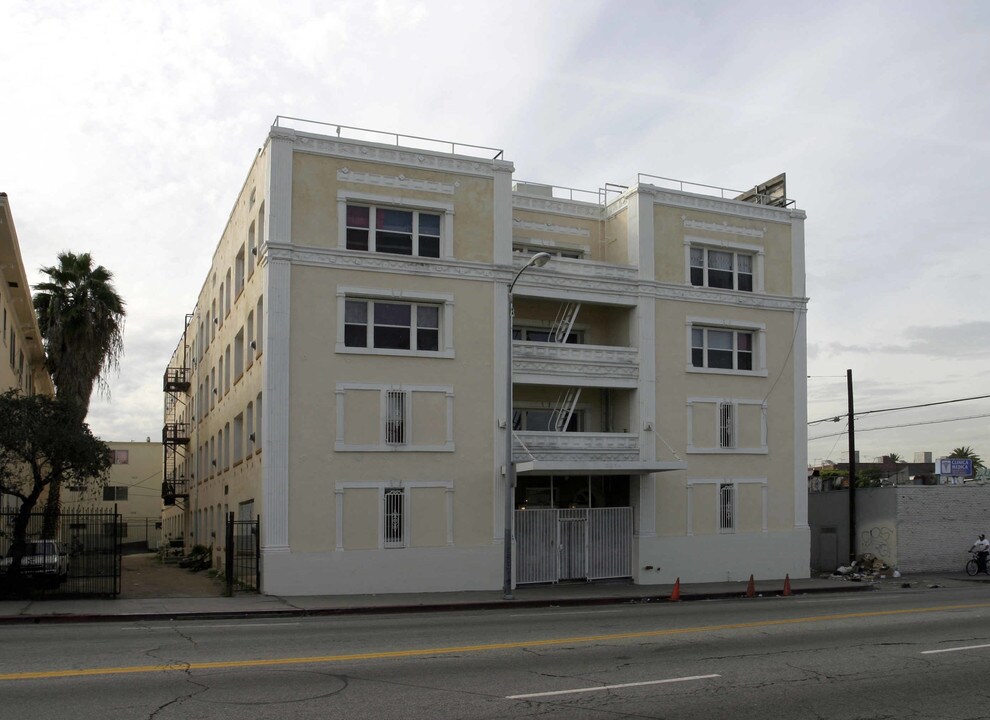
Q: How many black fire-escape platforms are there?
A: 3